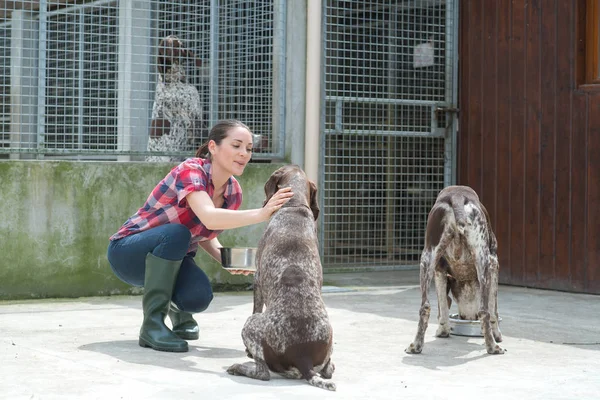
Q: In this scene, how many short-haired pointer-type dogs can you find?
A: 3